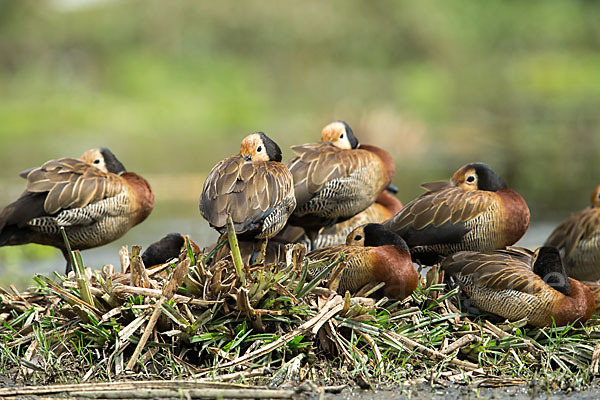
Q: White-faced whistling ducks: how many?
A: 9